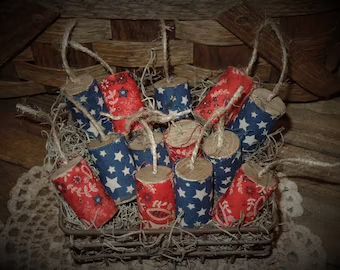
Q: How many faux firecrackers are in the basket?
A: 13